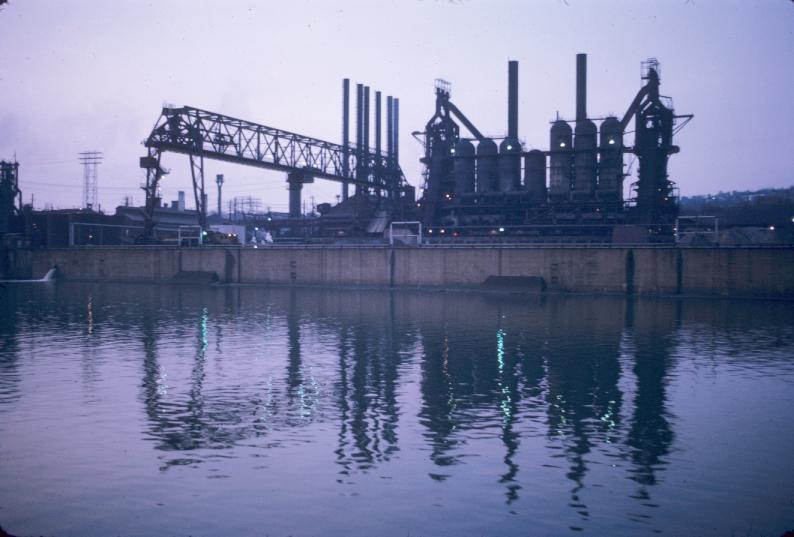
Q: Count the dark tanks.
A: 7